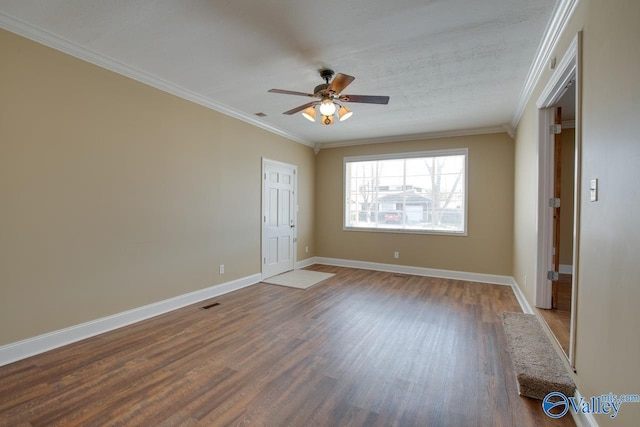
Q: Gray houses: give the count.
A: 1